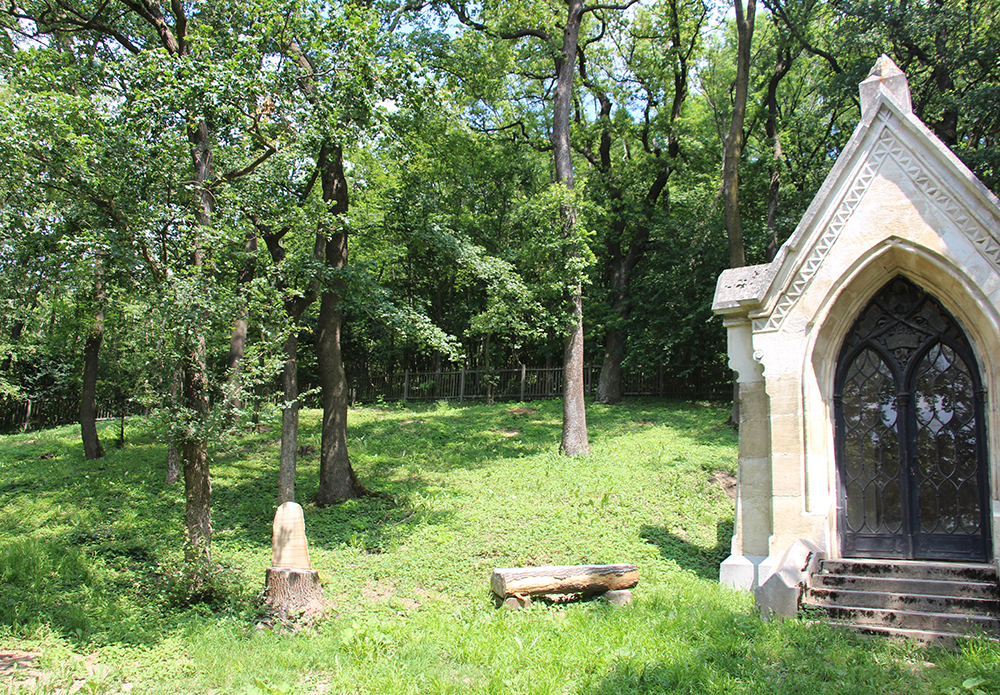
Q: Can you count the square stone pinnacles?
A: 1